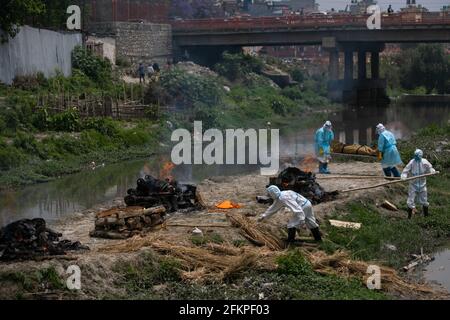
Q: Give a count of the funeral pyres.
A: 4